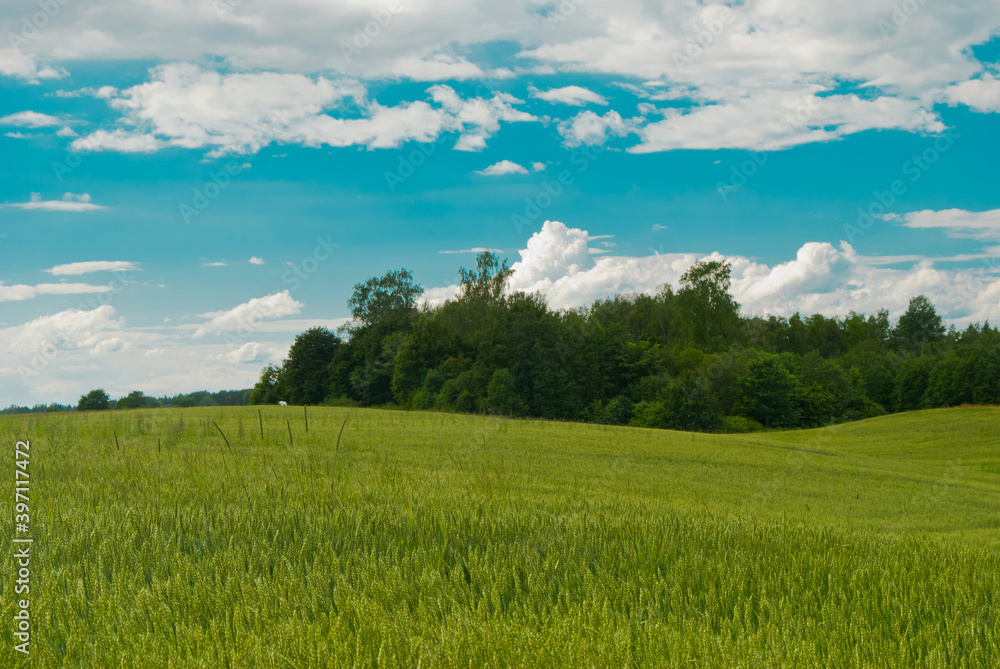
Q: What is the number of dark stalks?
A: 7